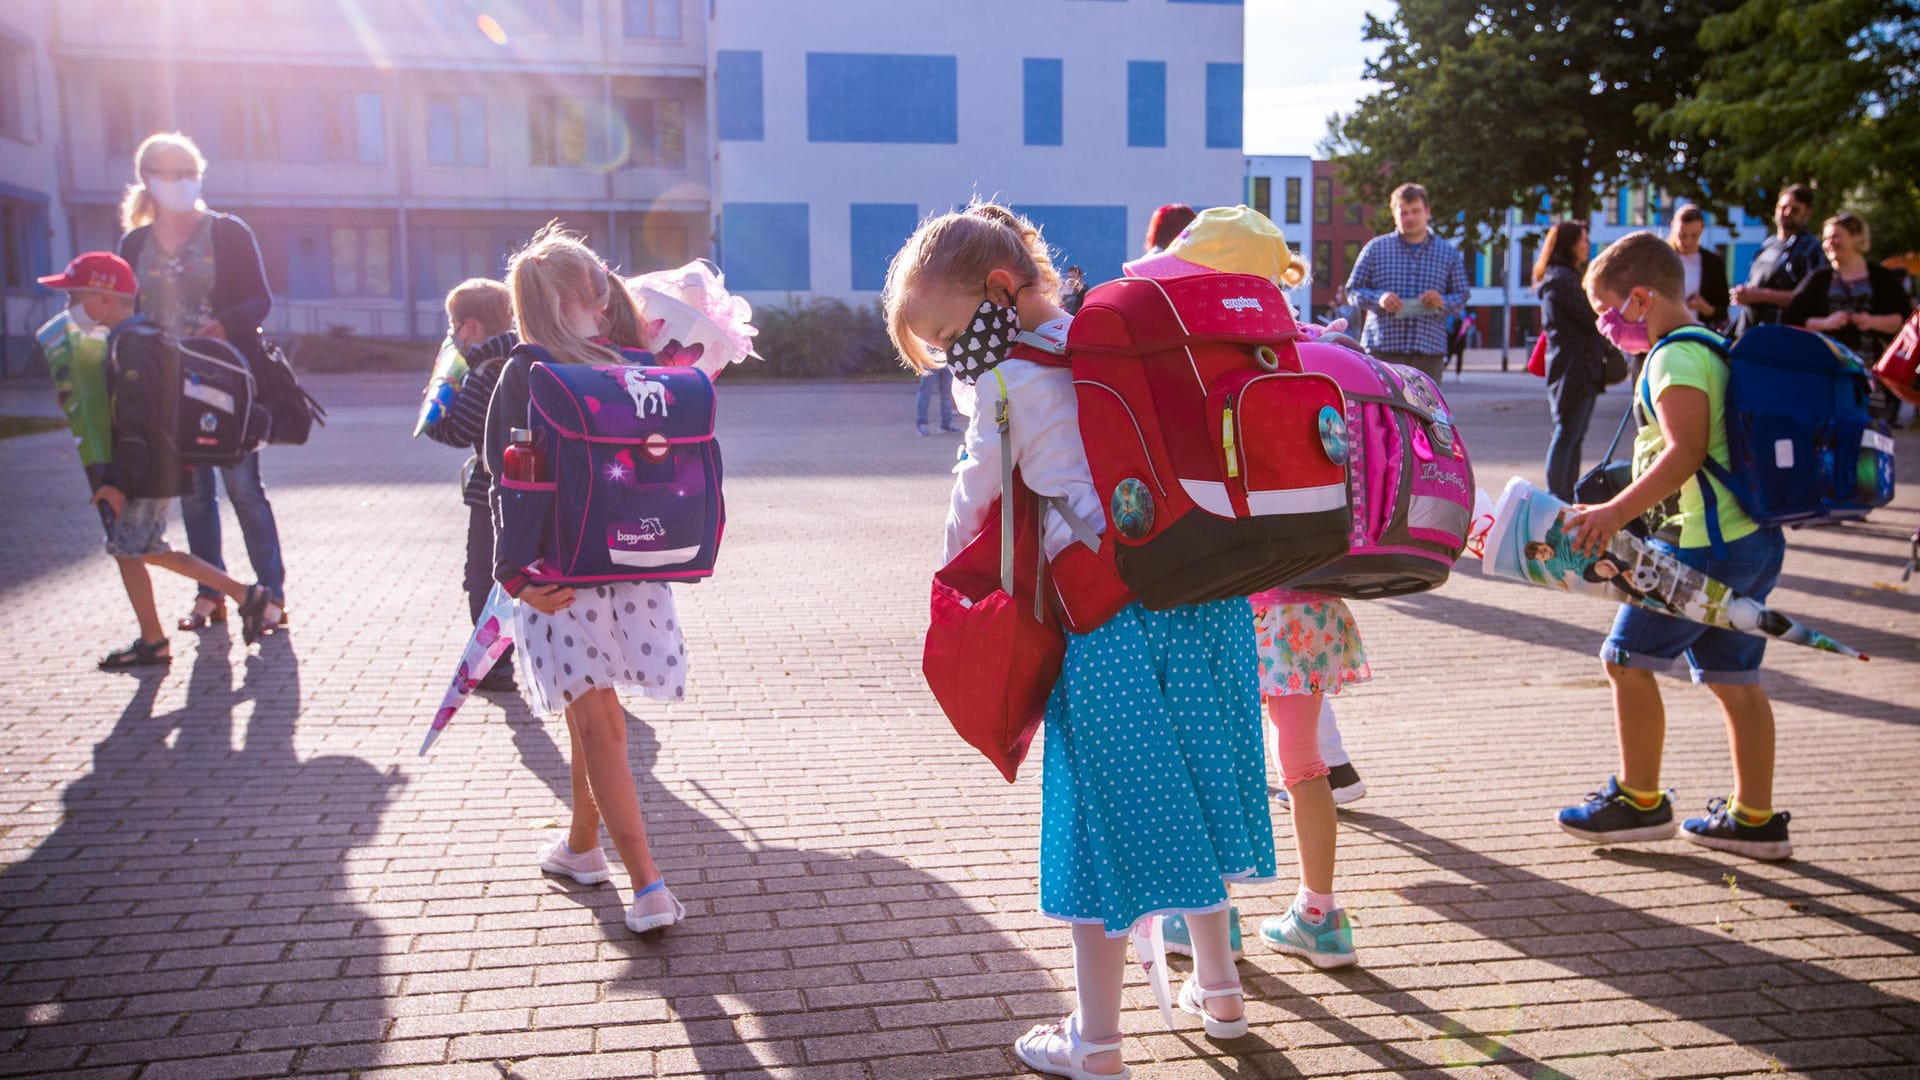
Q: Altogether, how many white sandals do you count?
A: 2